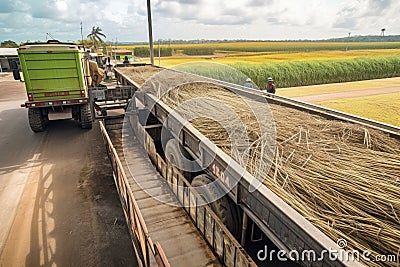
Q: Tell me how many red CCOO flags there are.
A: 0